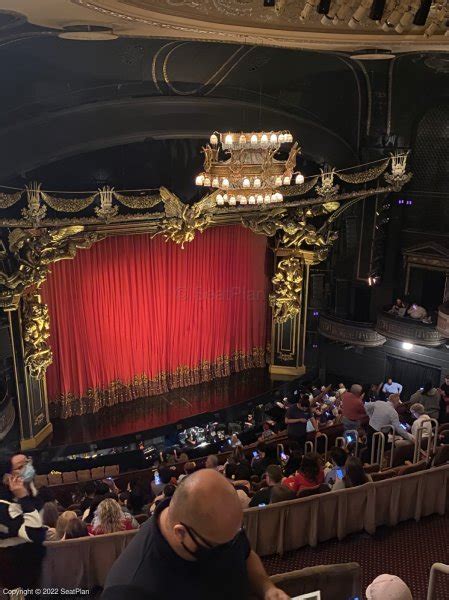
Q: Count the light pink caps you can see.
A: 1